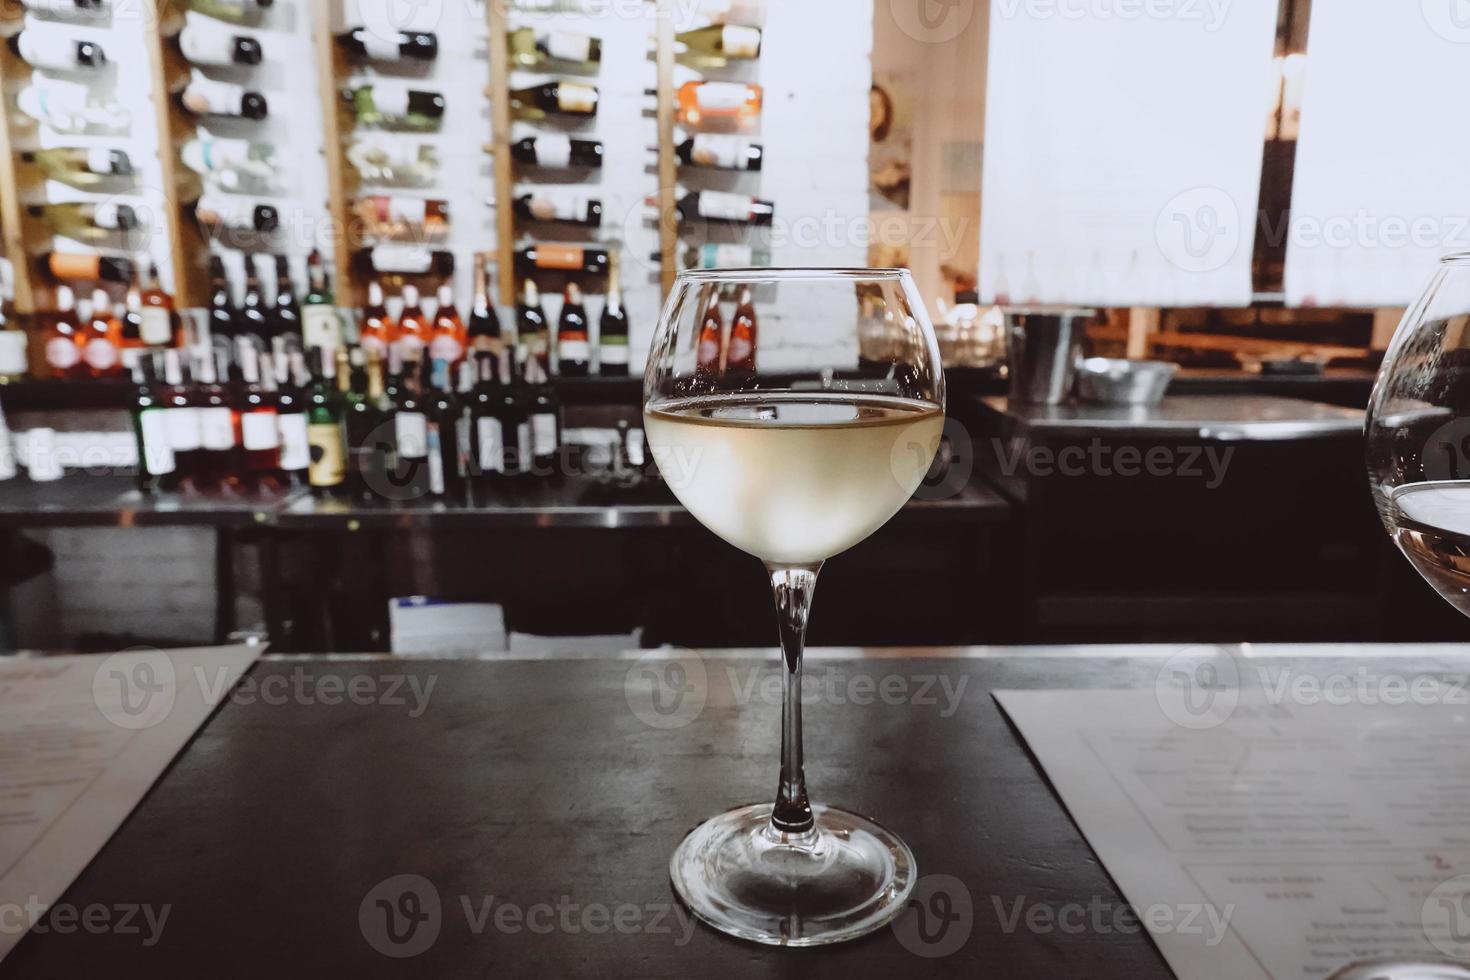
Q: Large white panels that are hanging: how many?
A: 2